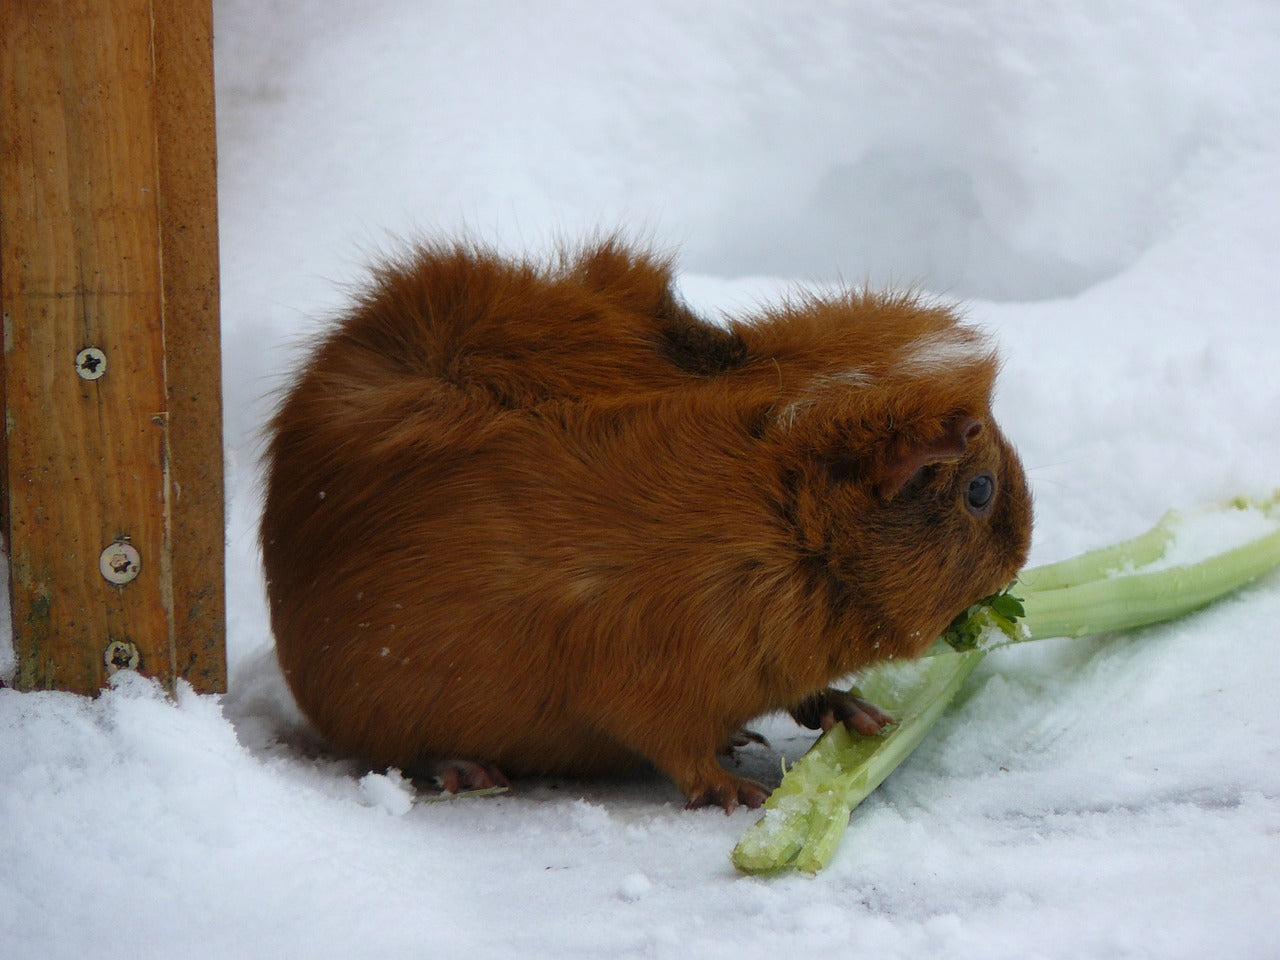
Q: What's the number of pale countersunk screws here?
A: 3